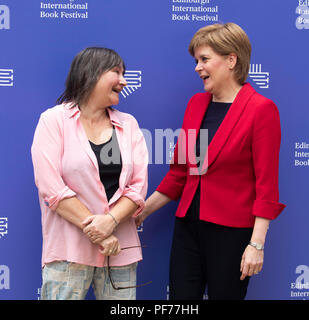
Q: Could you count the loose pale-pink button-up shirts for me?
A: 1